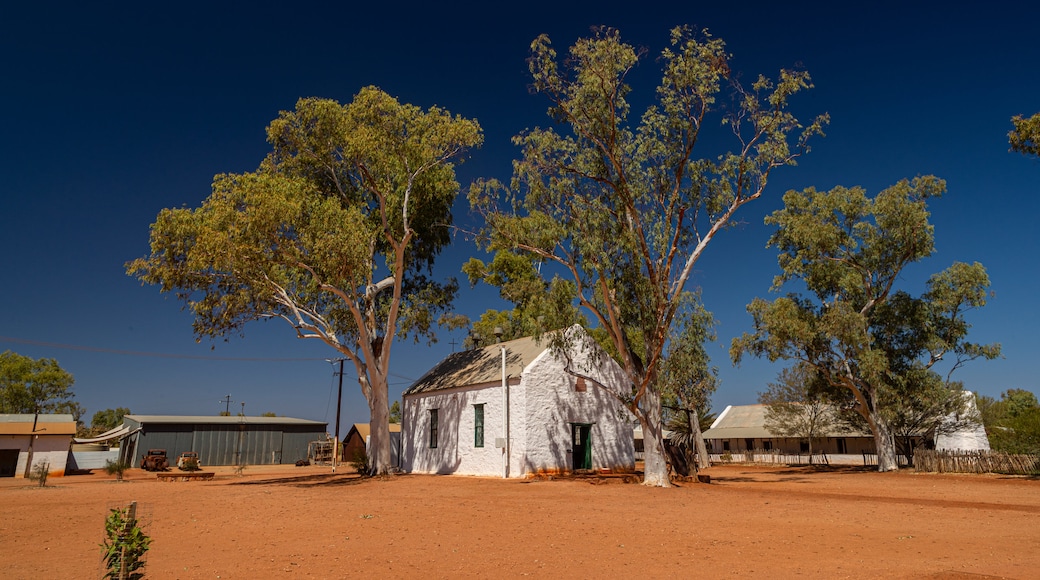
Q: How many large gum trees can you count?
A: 3